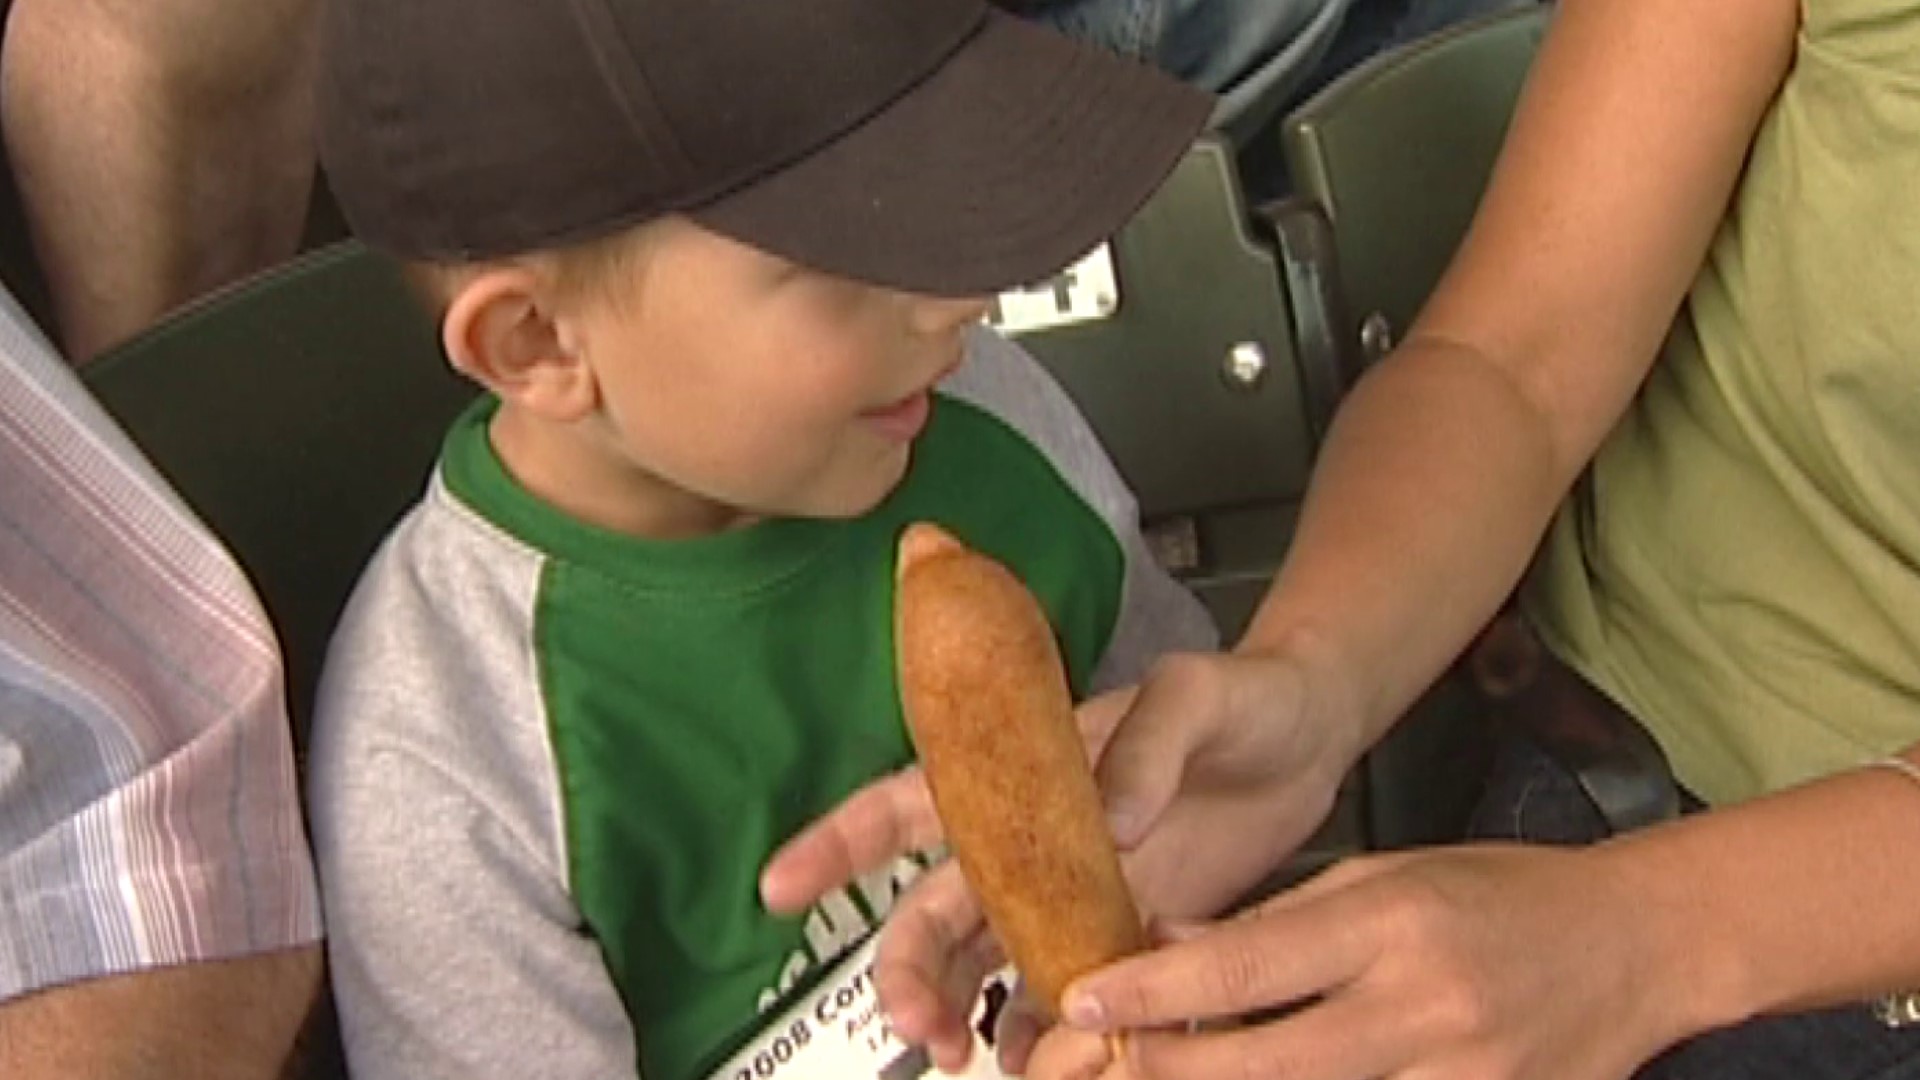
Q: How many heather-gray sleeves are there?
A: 2